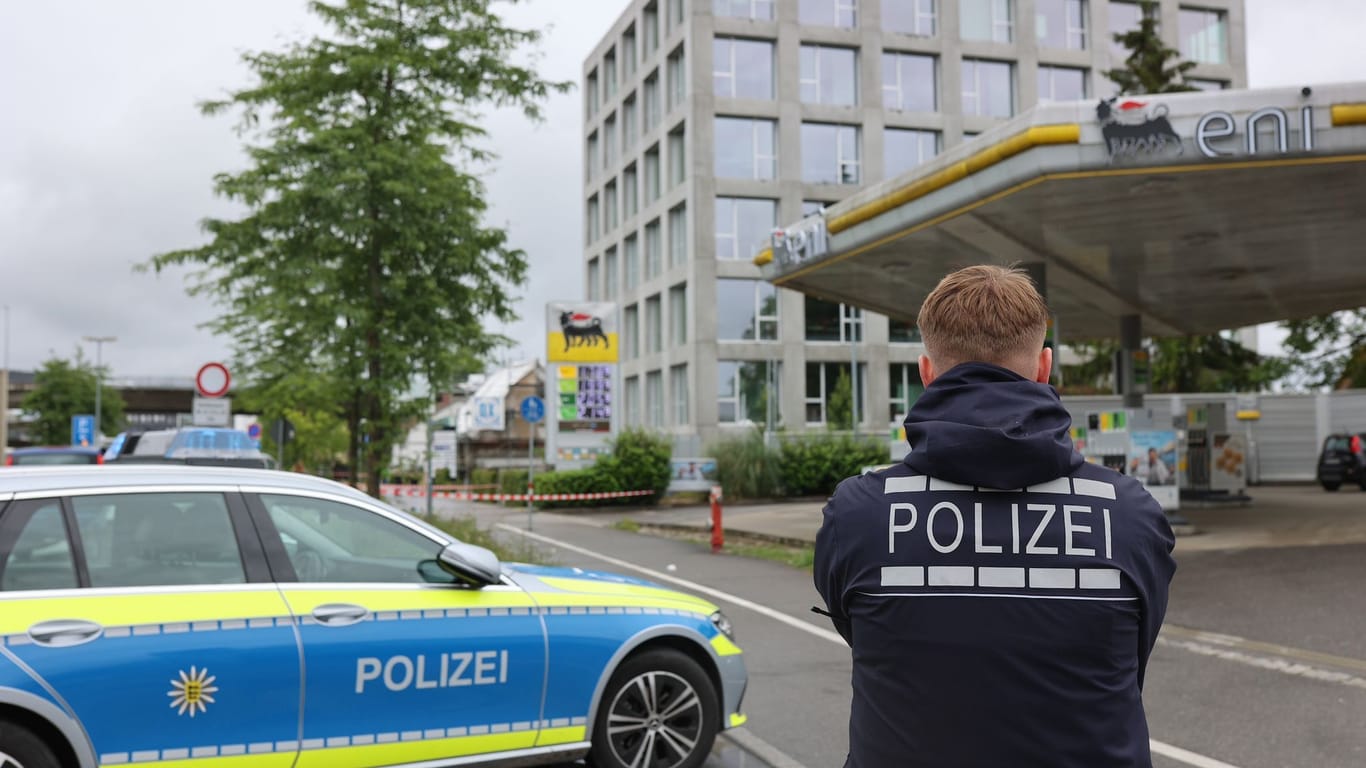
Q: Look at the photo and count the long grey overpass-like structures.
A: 1